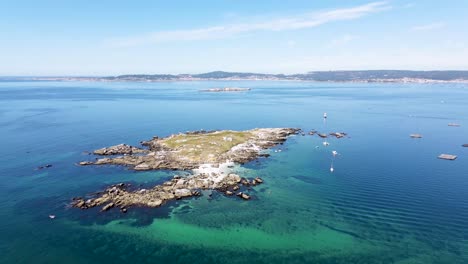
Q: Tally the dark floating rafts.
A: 4